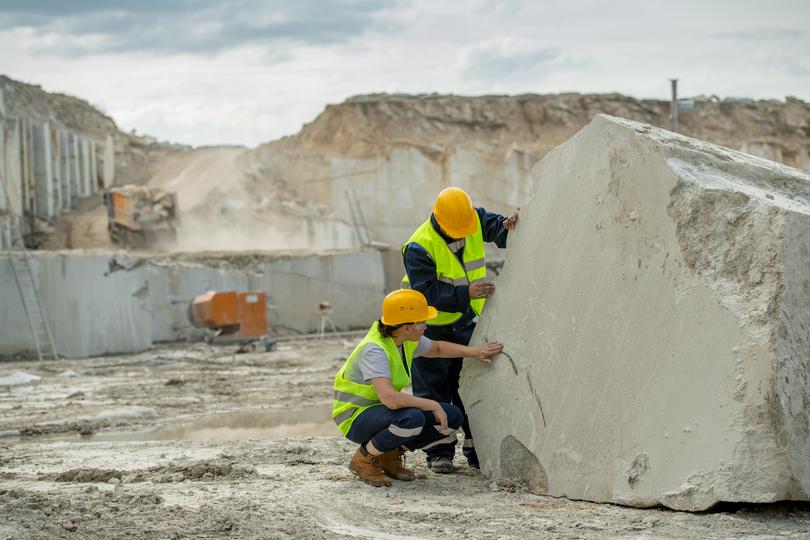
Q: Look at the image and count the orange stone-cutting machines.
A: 1